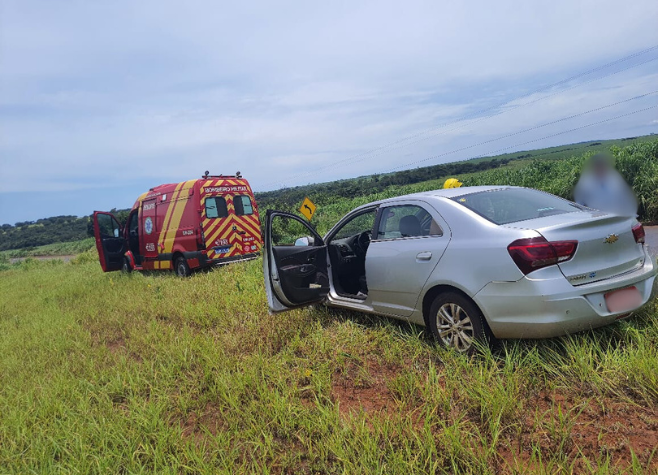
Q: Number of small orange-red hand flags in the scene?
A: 0